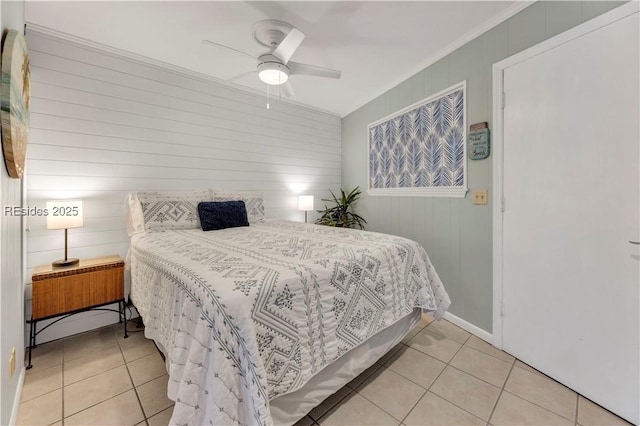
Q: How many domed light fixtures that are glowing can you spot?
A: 1